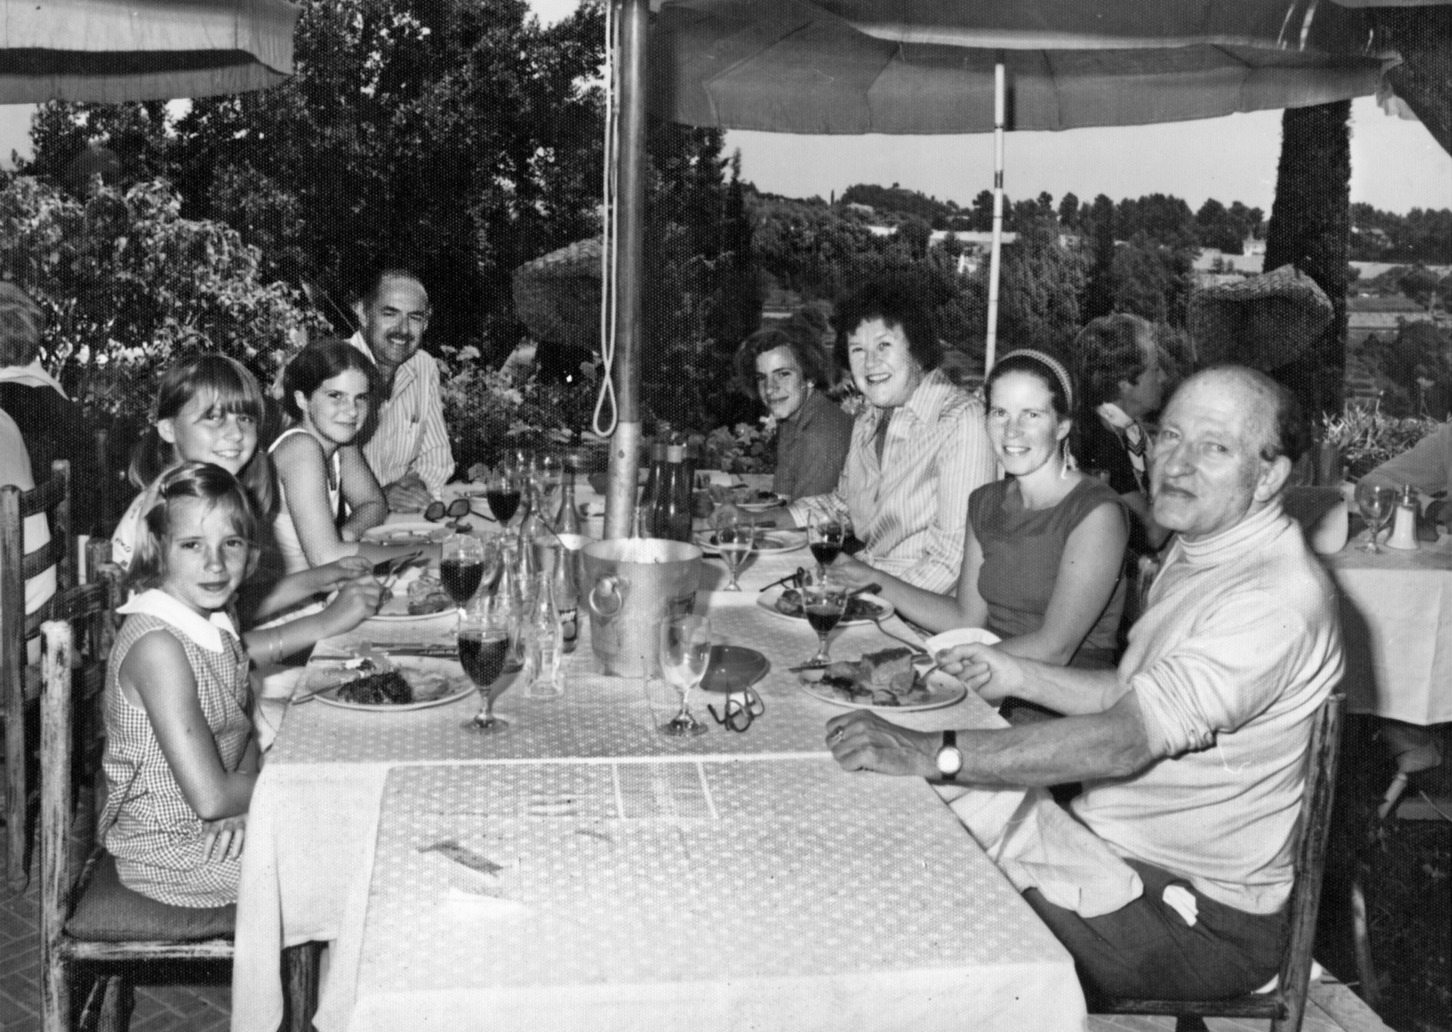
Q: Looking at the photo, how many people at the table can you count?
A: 8